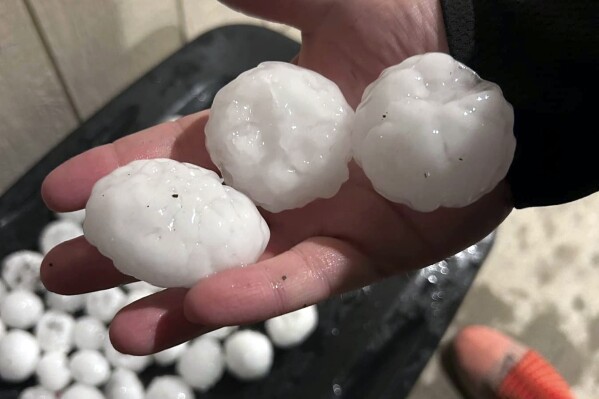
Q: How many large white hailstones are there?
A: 3